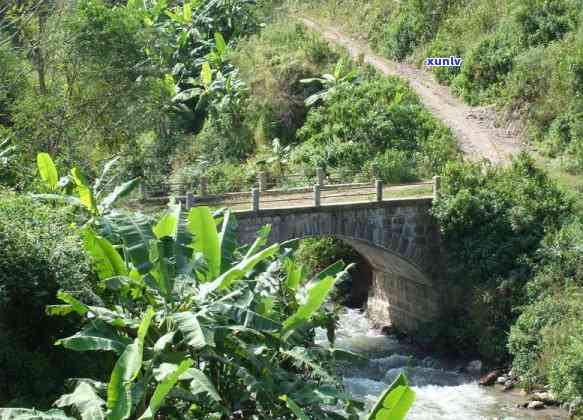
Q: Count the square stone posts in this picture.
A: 10